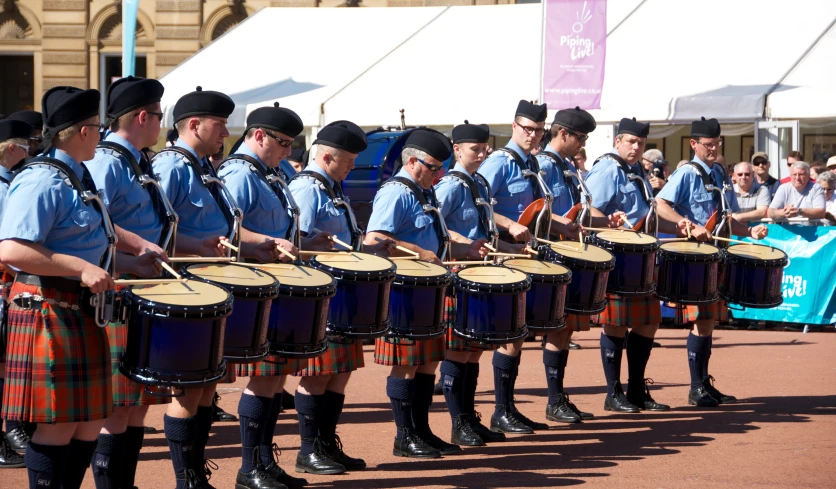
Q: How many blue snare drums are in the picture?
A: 11